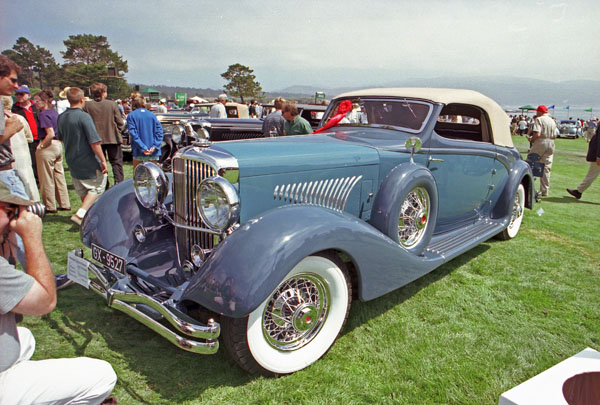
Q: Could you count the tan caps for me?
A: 1